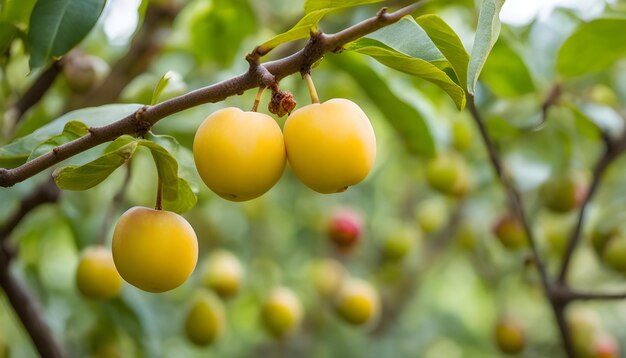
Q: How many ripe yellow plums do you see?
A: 3